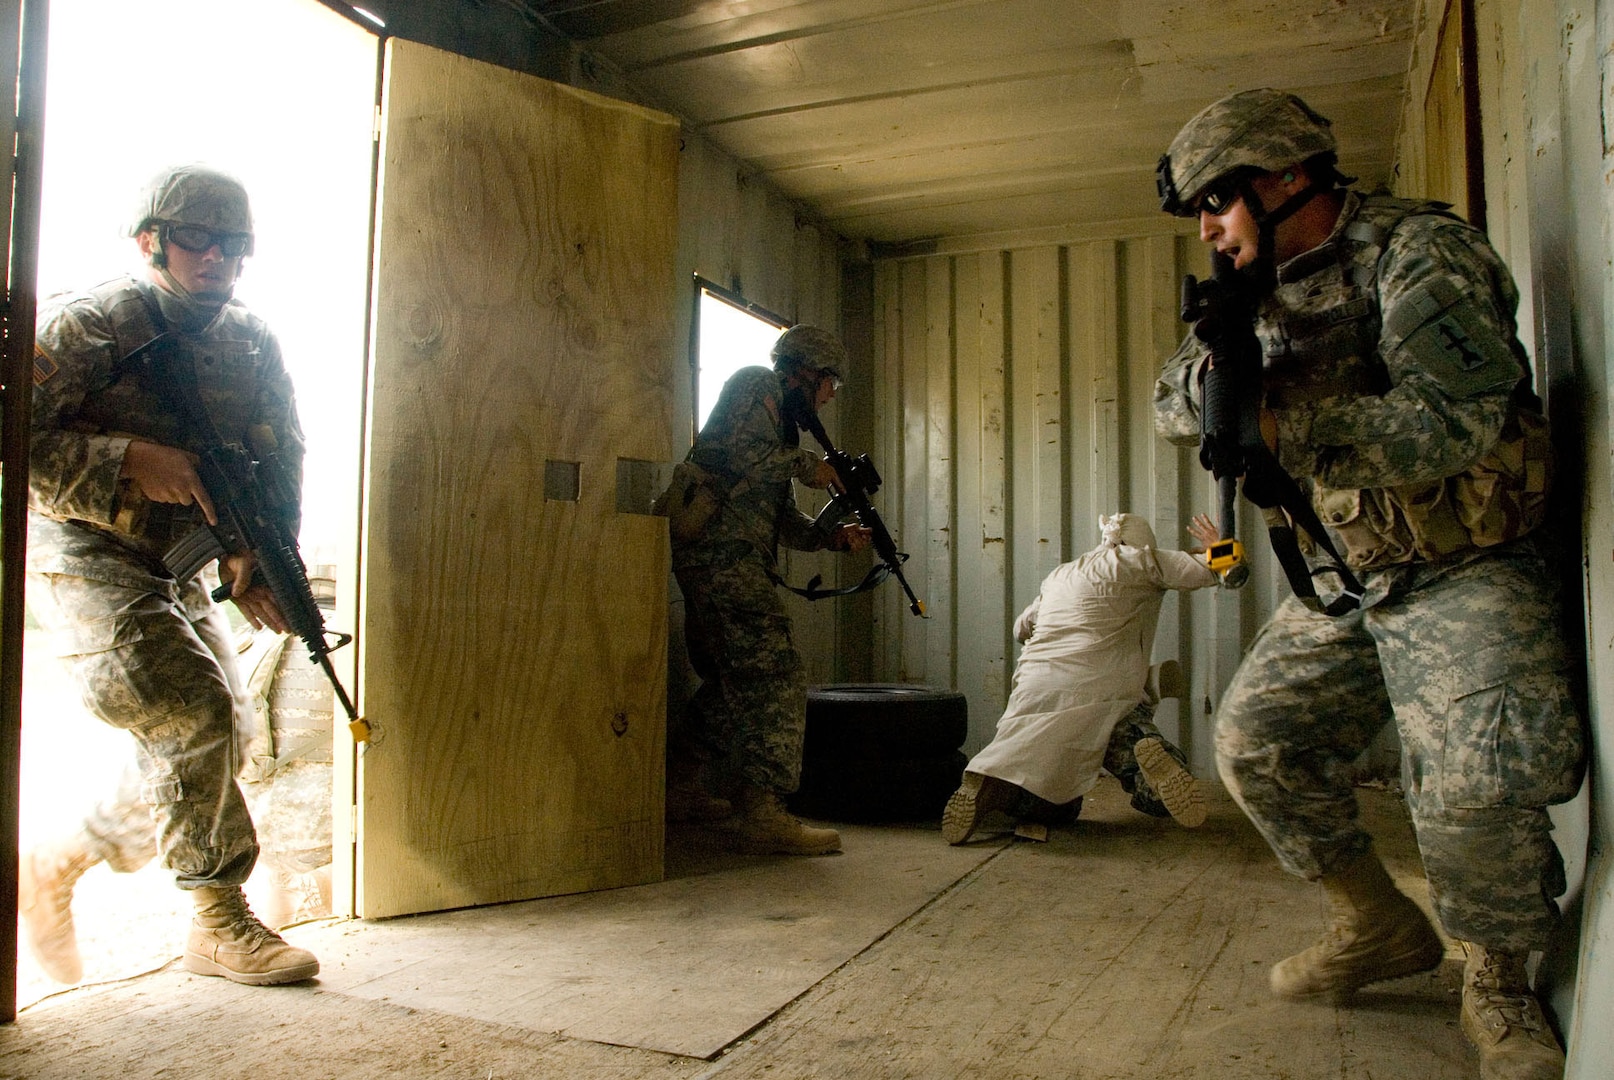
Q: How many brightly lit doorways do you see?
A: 1